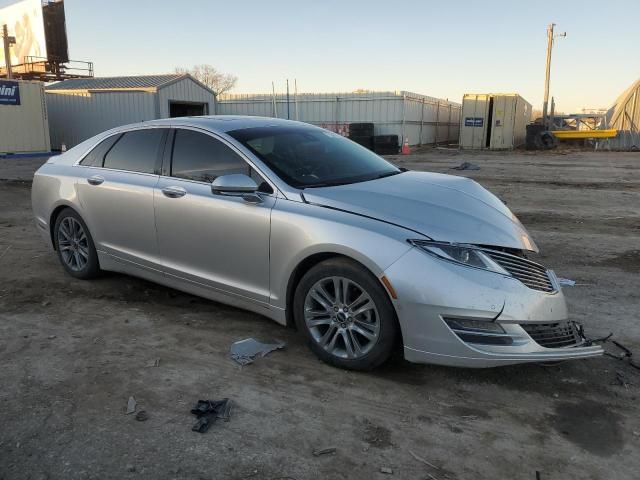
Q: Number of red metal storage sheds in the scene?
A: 0